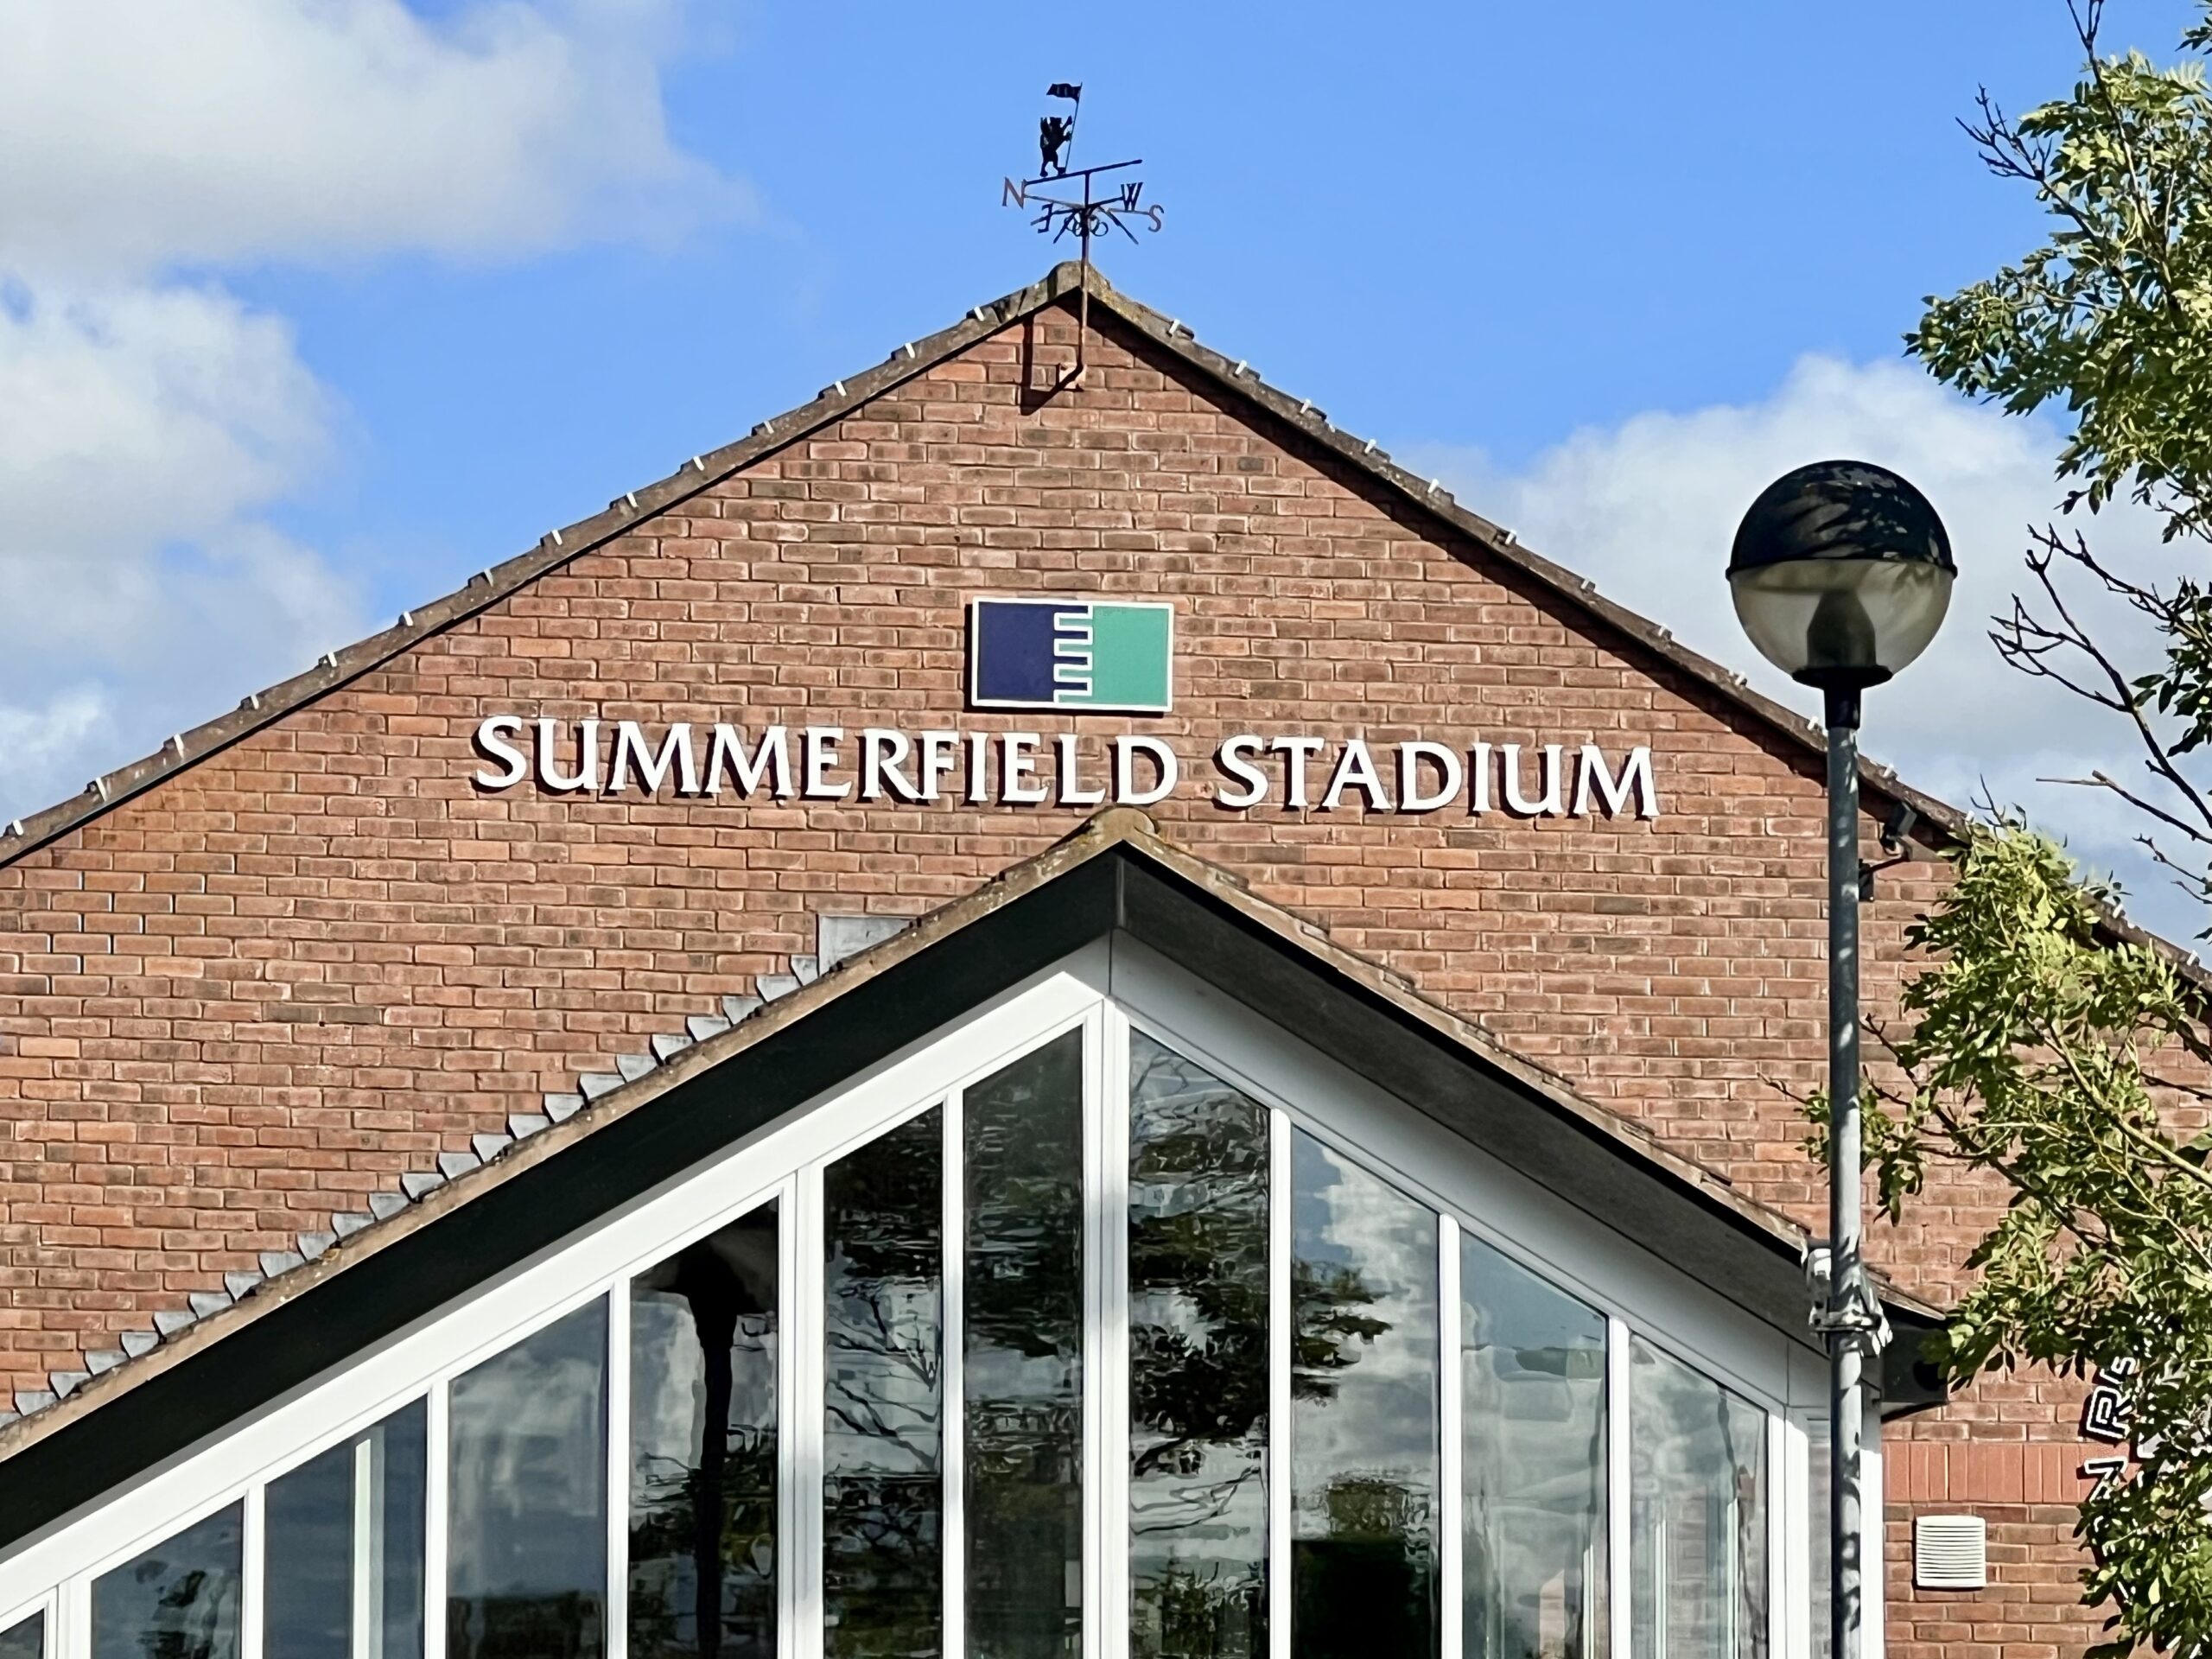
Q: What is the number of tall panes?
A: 11